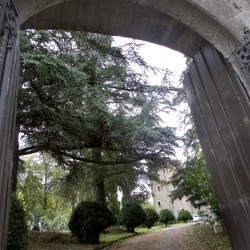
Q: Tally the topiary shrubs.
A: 5